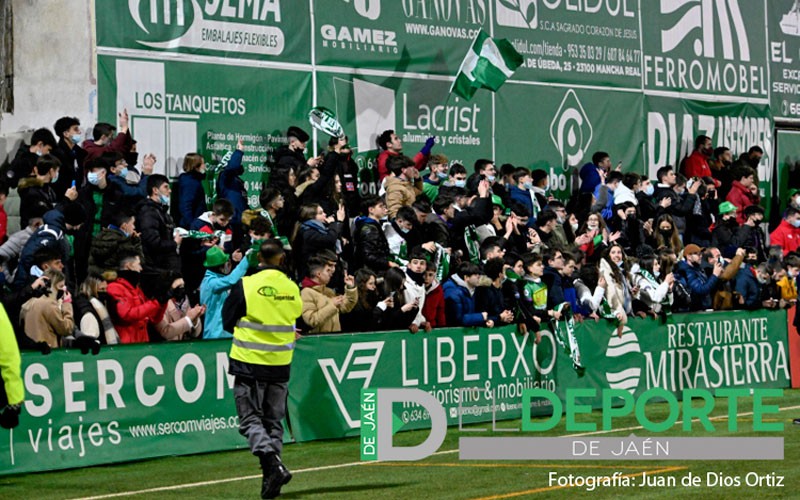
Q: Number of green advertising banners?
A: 12